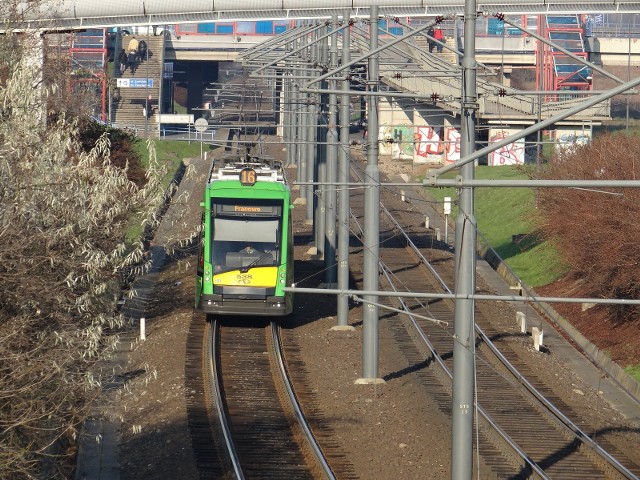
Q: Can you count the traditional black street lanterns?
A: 0